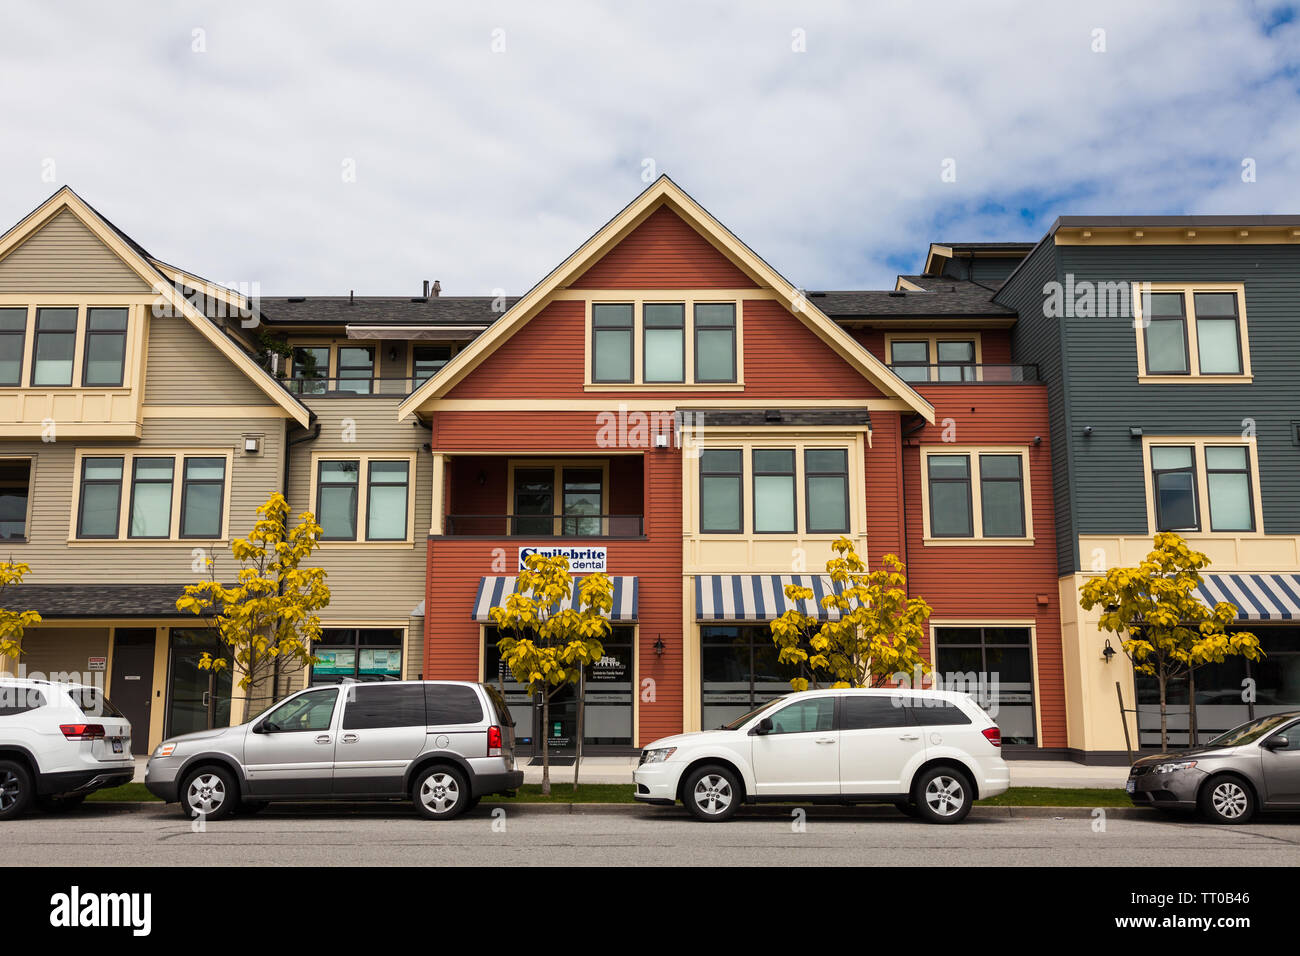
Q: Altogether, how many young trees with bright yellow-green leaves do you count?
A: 5